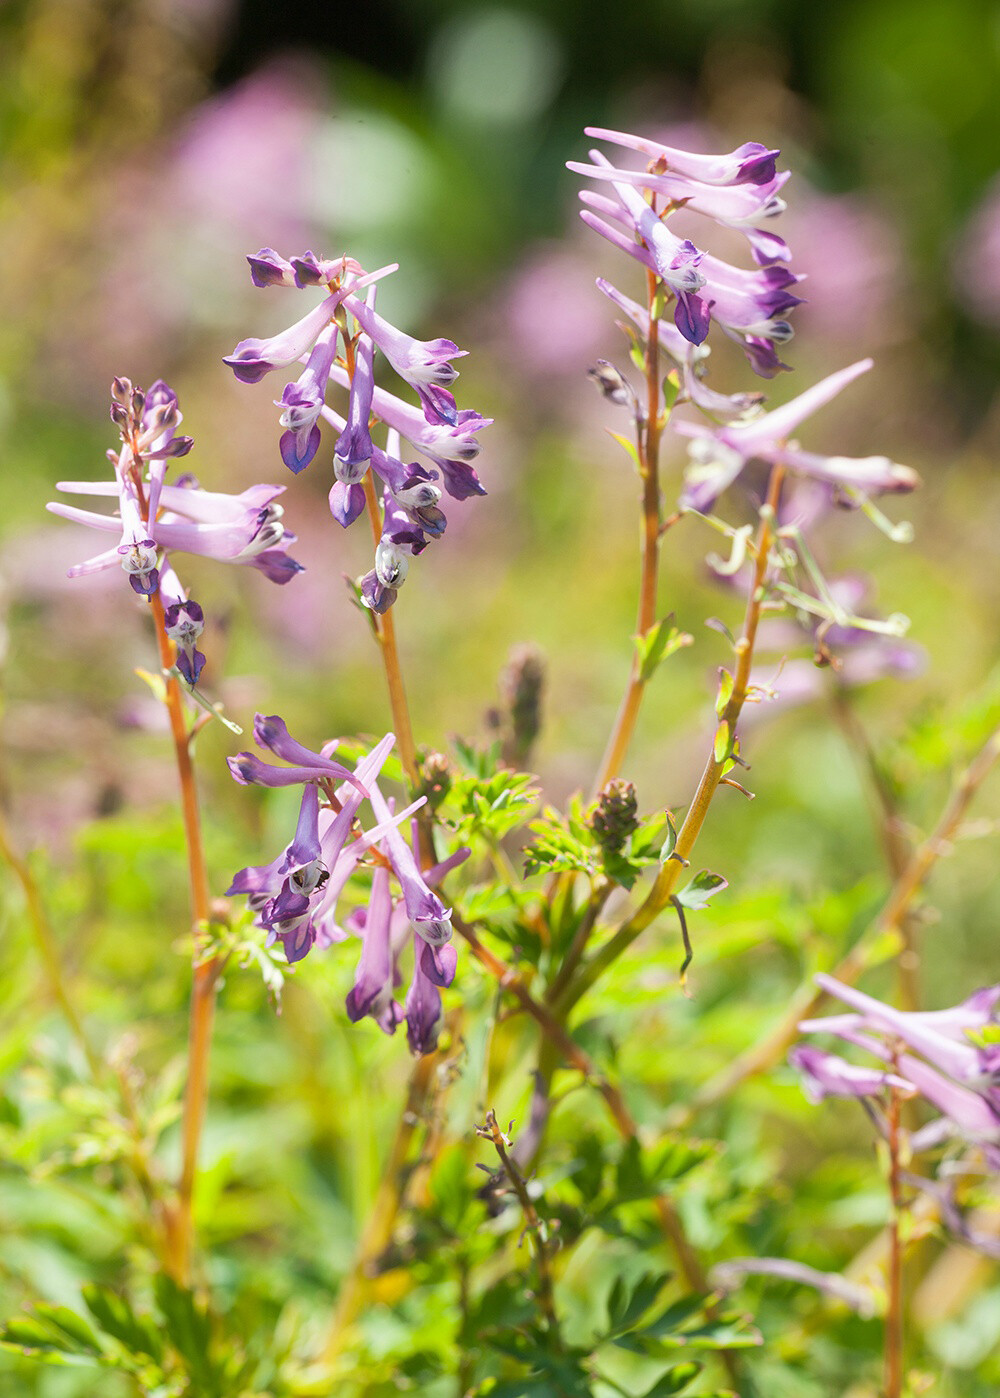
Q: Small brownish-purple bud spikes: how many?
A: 3